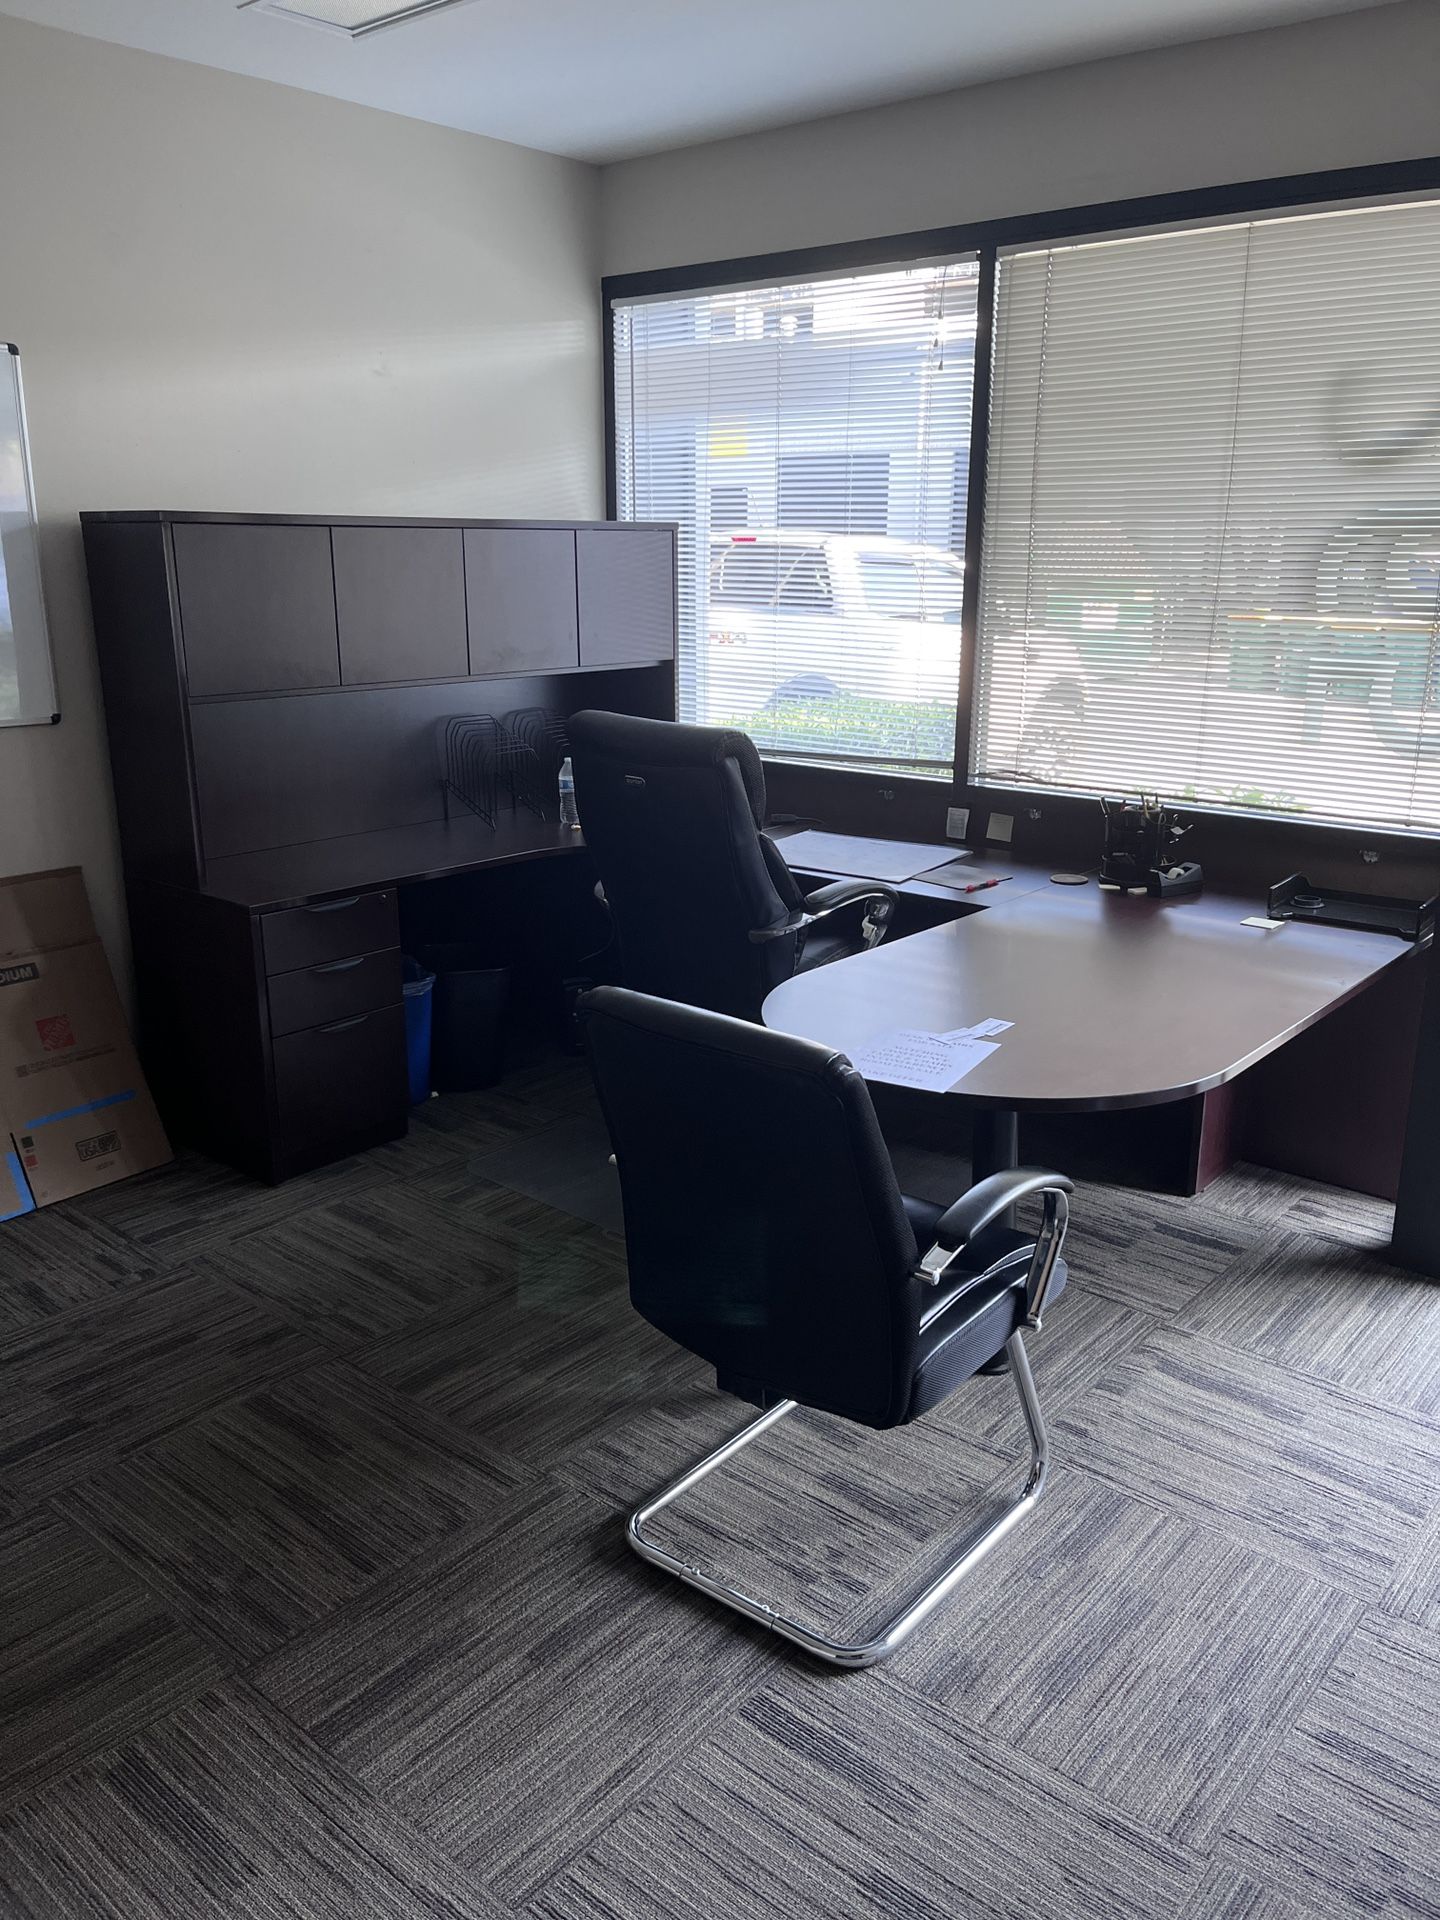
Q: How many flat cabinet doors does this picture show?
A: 4